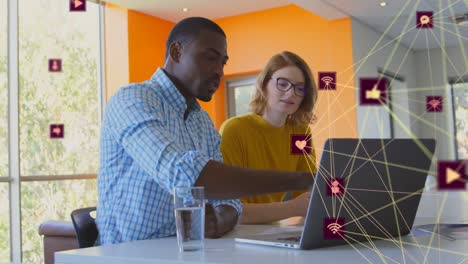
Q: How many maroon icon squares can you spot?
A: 11